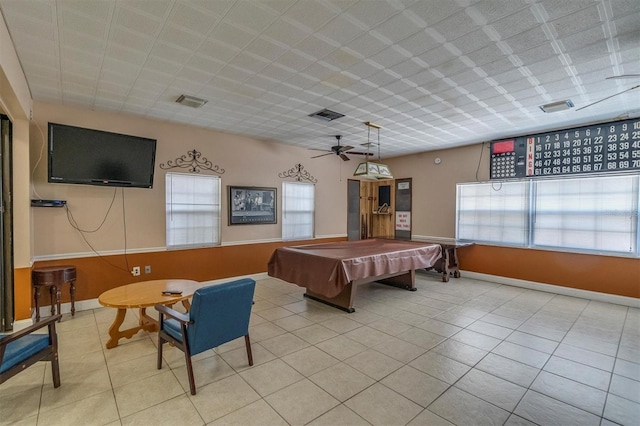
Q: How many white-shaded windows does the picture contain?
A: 4